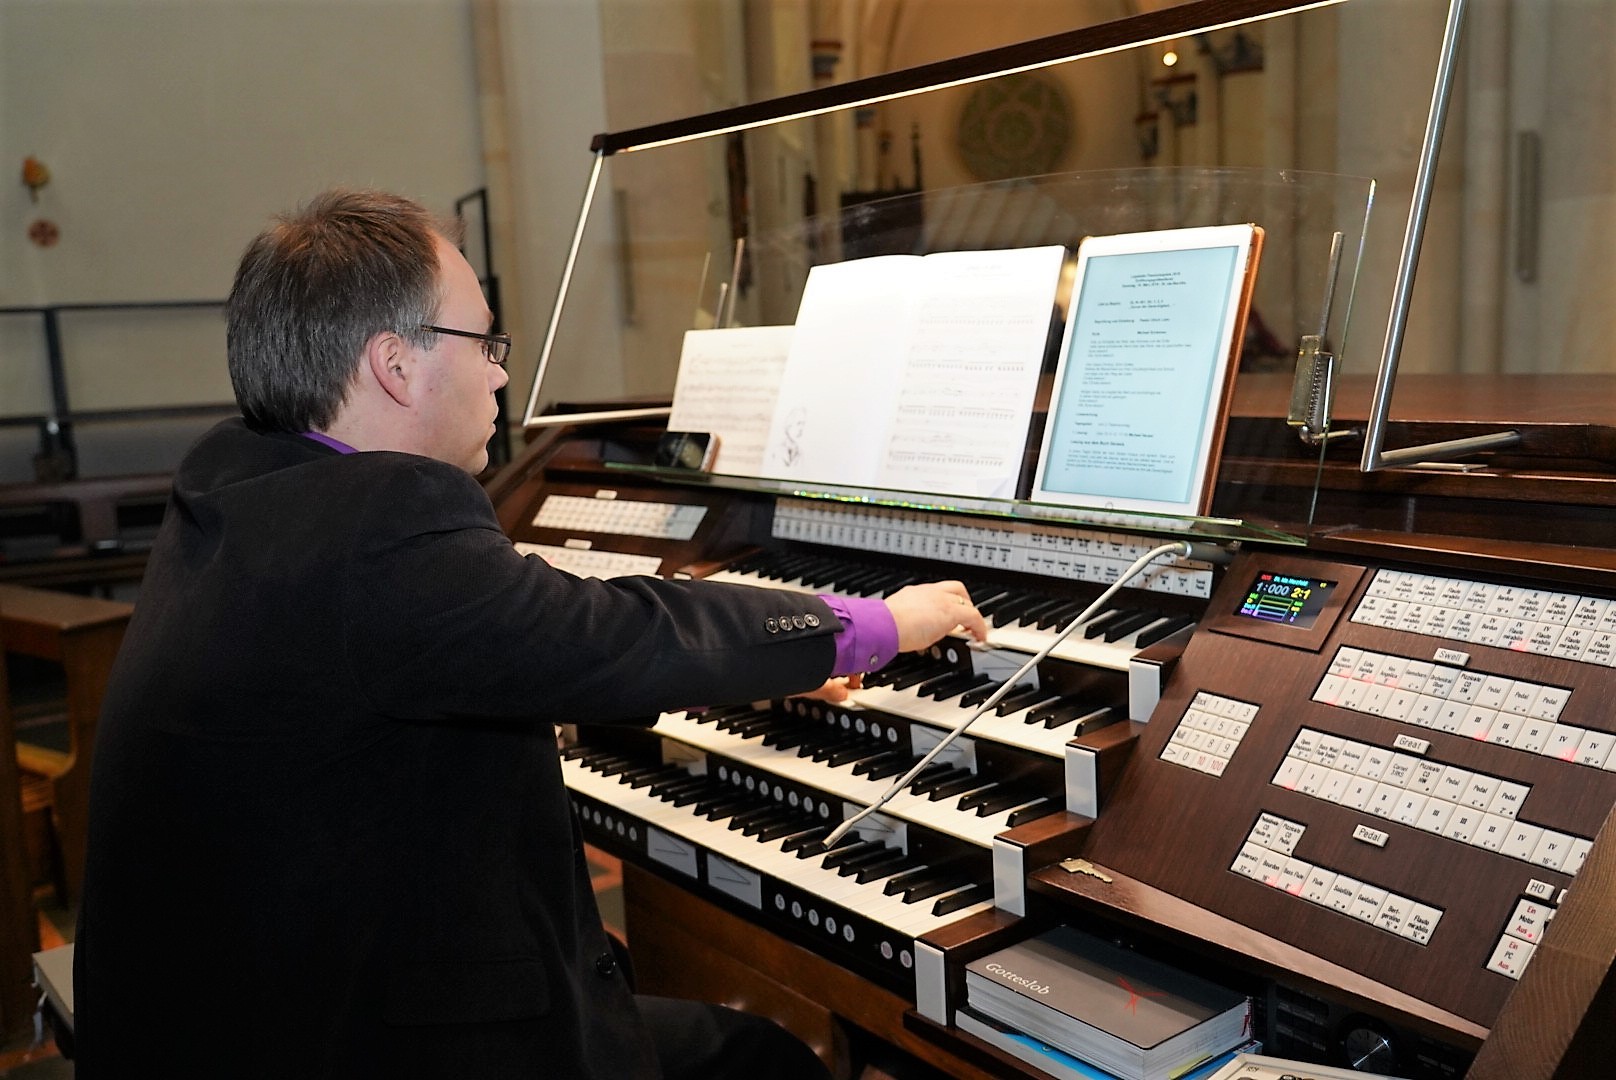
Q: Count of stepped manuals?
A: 4